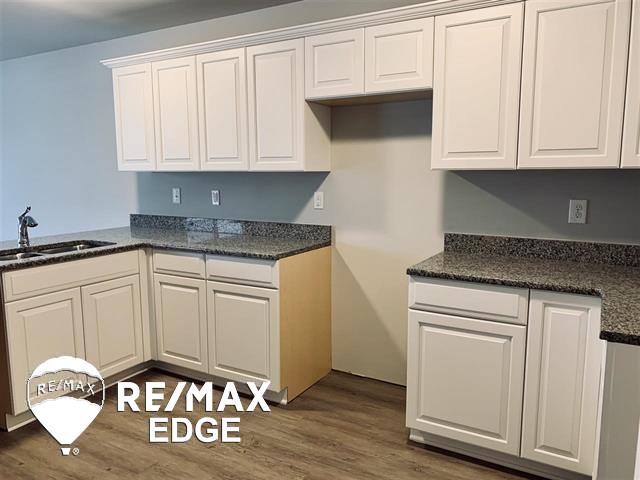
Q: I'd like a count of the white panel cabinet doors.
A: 15